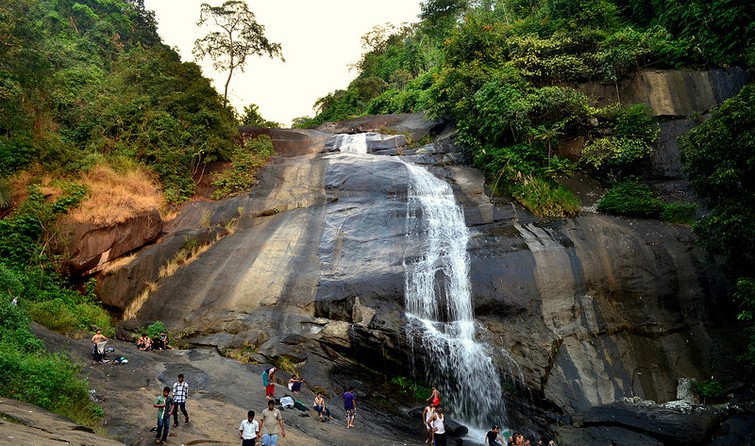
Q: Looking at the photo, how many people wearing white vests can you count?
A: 2